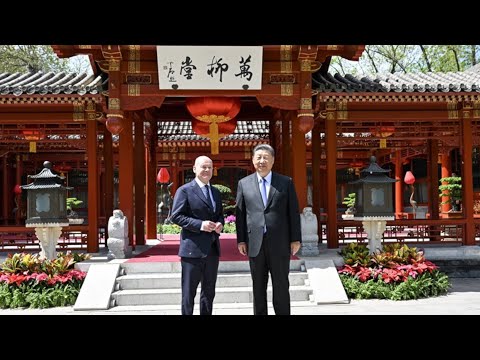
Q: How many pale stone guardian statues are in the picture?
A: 2